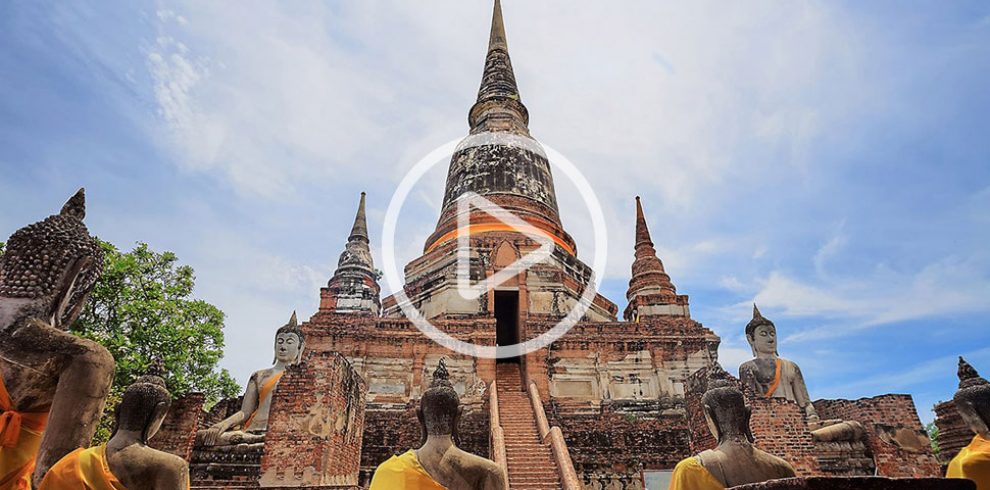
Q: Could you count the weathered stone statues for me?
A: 7